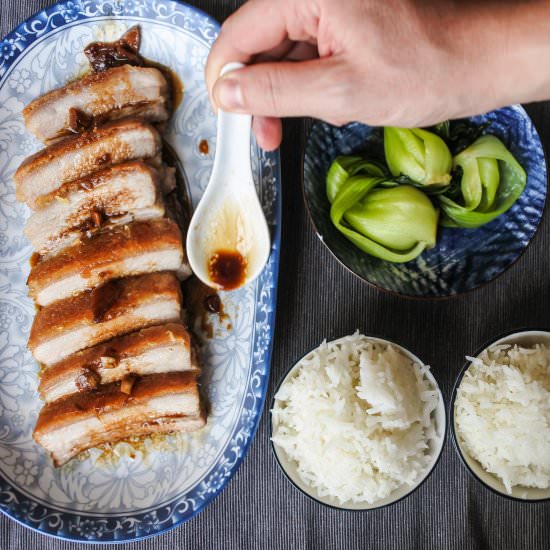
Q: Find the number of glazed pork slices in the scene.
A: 7